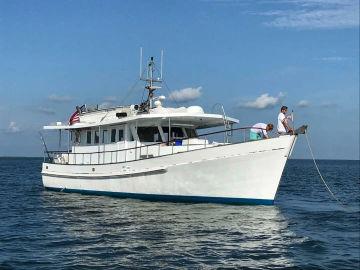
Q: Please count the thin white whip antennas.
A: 2